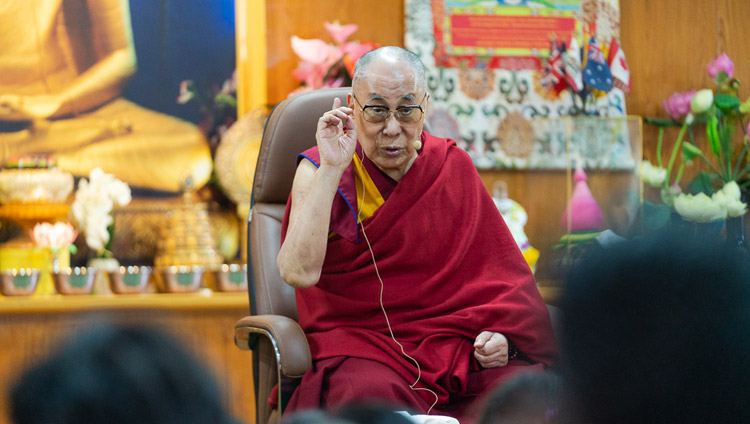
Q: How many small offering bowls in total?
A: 5